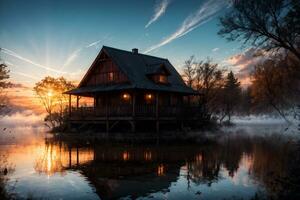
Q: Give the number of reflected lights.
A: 3